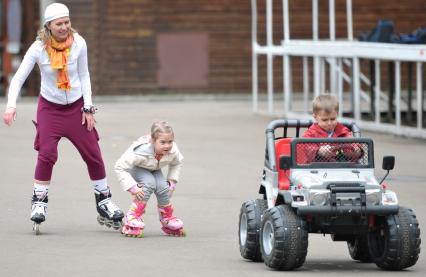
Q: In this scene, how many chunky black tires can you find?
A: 4